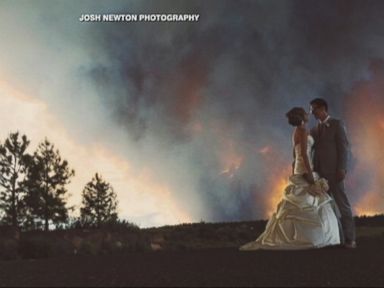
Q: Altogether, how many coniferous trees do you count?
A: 3